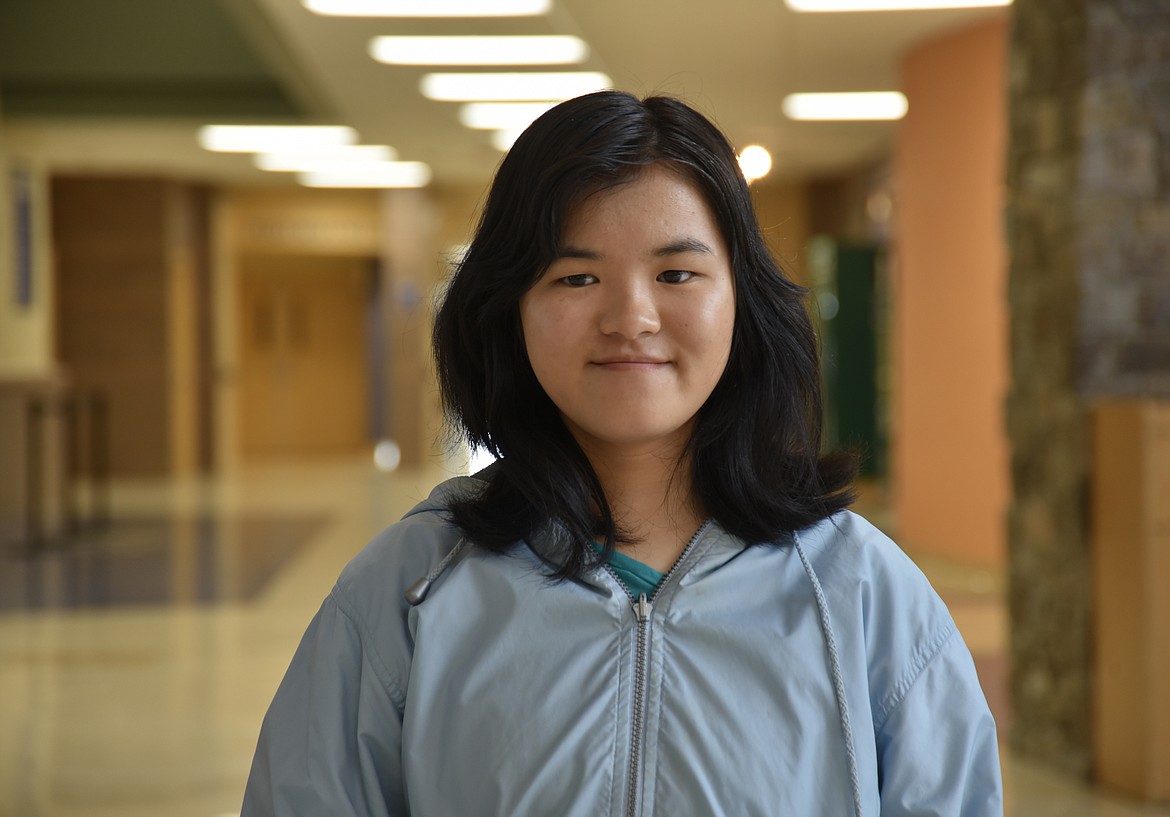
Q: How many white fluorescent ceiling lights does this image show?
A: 10